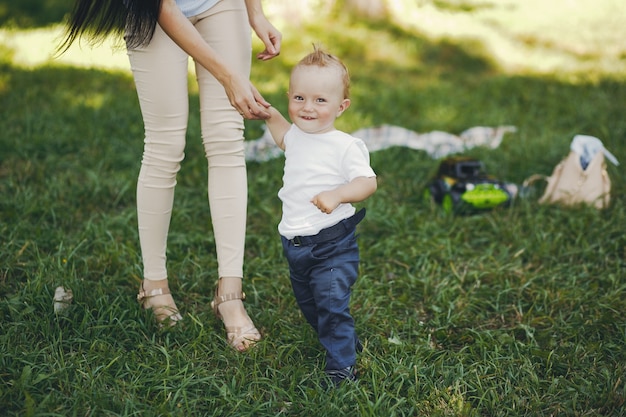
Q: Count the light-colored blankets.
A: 1